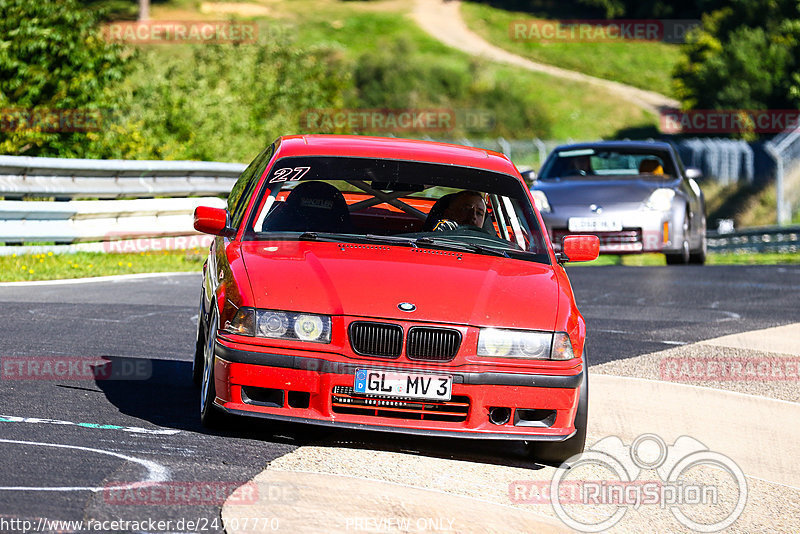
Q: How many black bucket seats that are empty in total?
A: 1